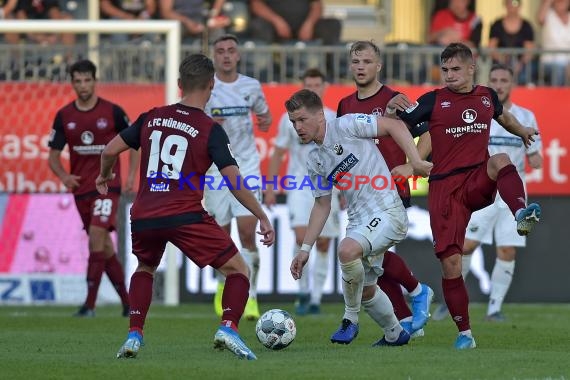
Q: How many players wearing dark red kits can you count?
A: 4